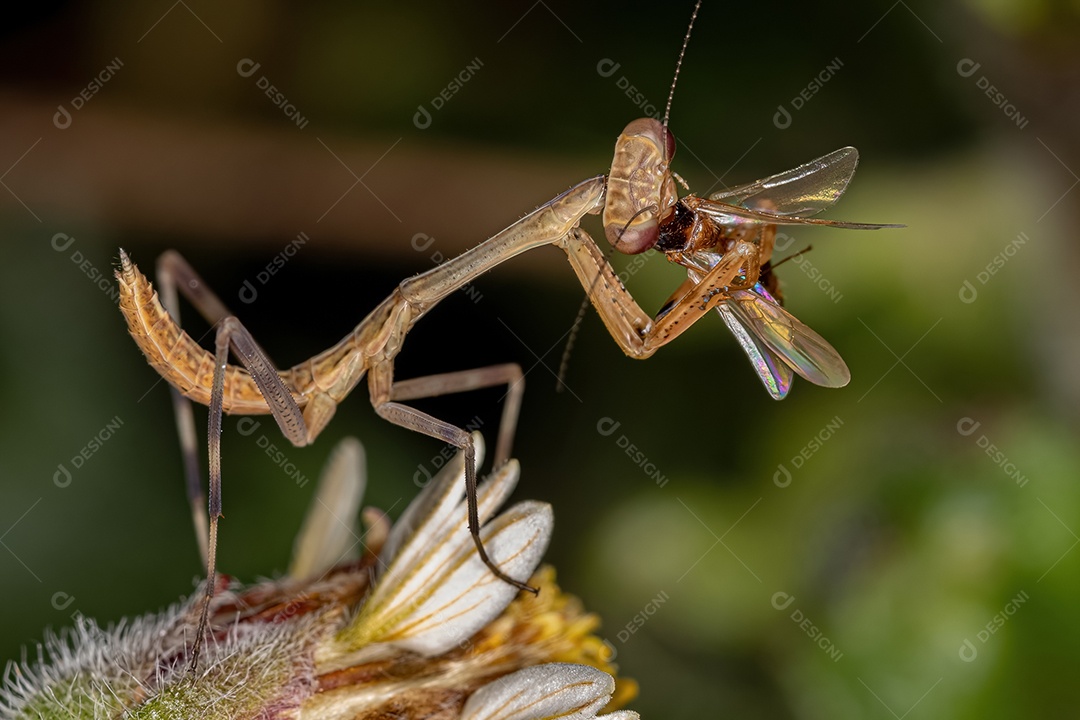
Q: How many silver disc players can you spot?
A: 0